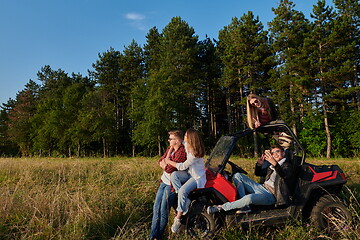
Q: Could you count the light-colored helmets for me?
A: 1